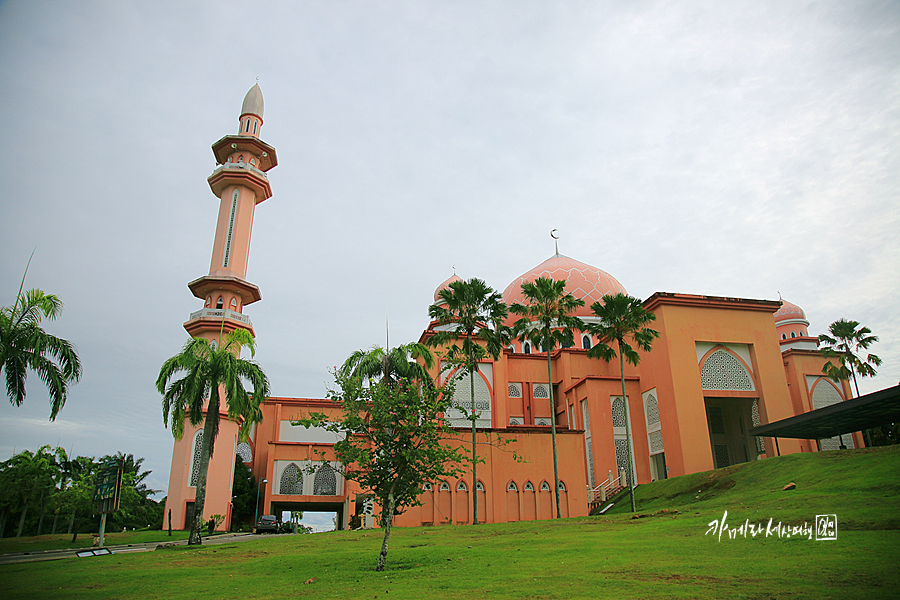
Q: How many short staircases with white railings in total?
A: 1